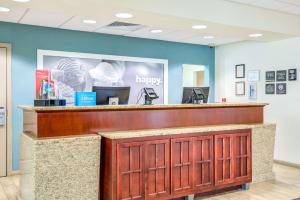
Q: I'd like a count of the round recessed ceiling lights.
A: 8